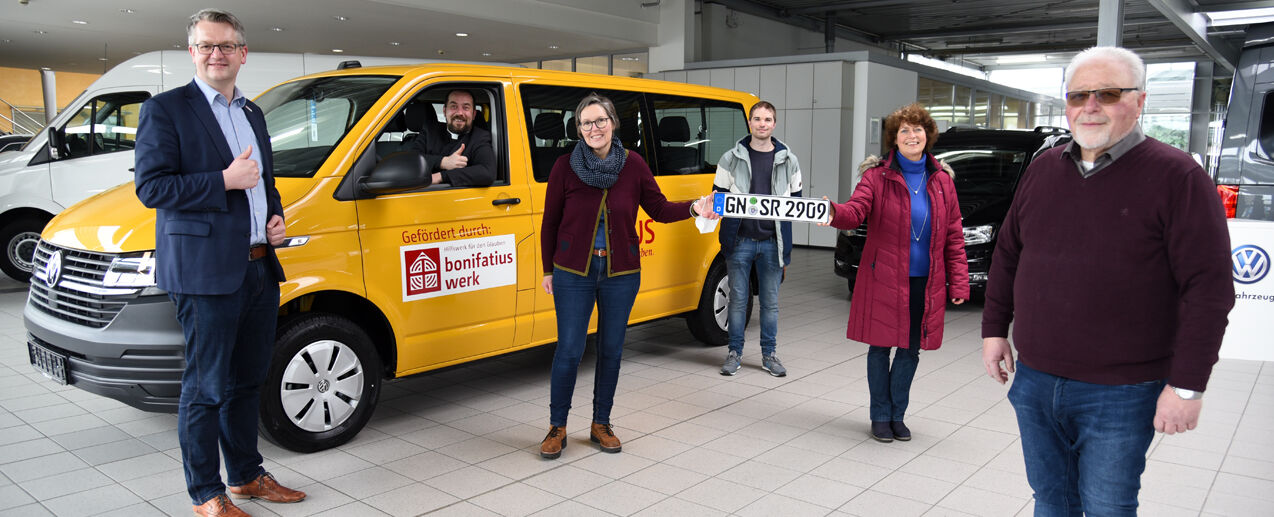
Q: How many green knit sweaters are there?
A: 0